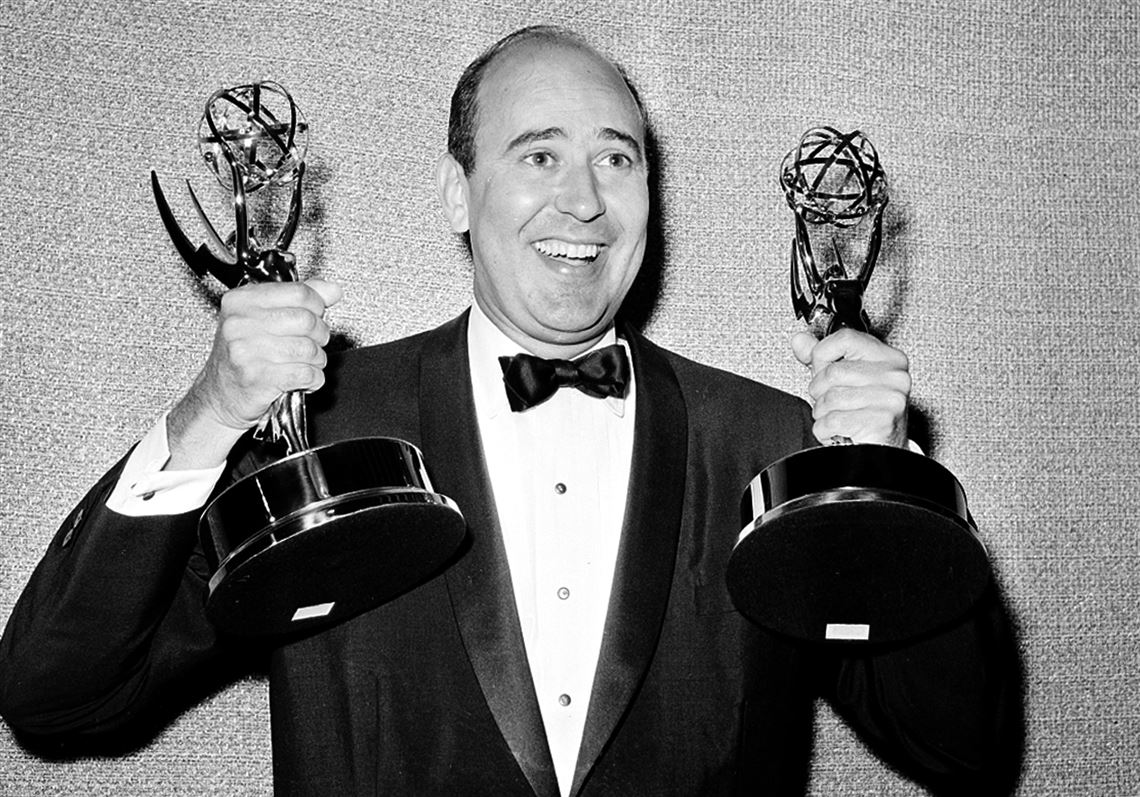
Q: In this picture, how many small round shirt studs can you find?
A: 3